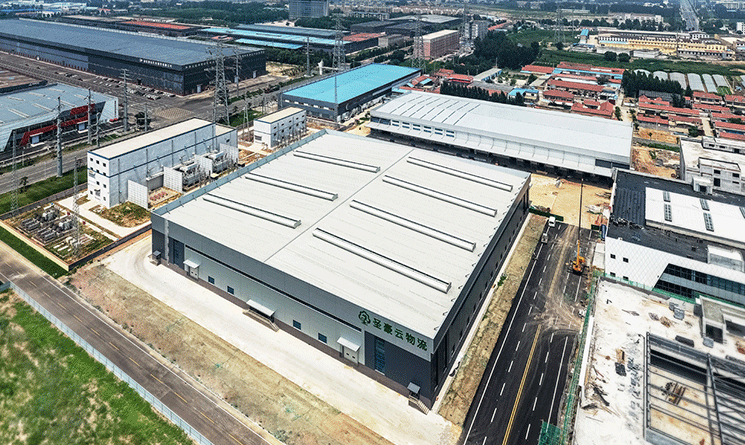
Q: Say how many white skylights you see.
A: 7